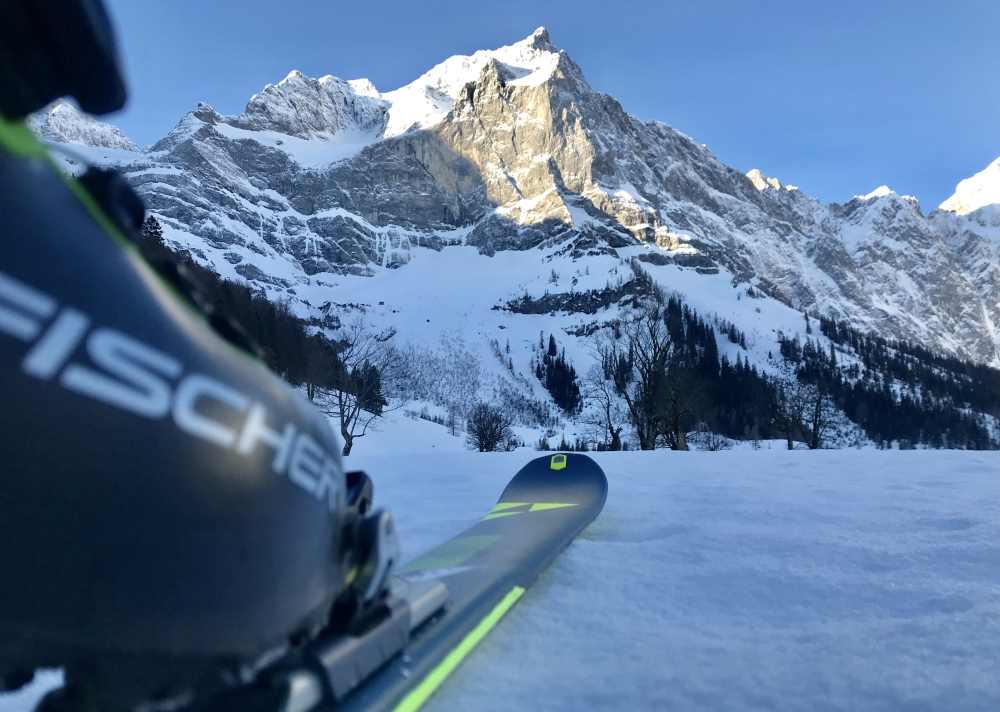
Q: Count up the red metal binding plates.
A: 0